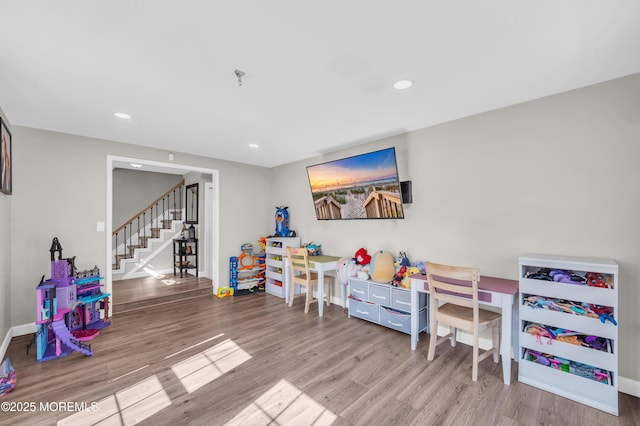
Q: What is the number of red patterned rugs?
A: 0